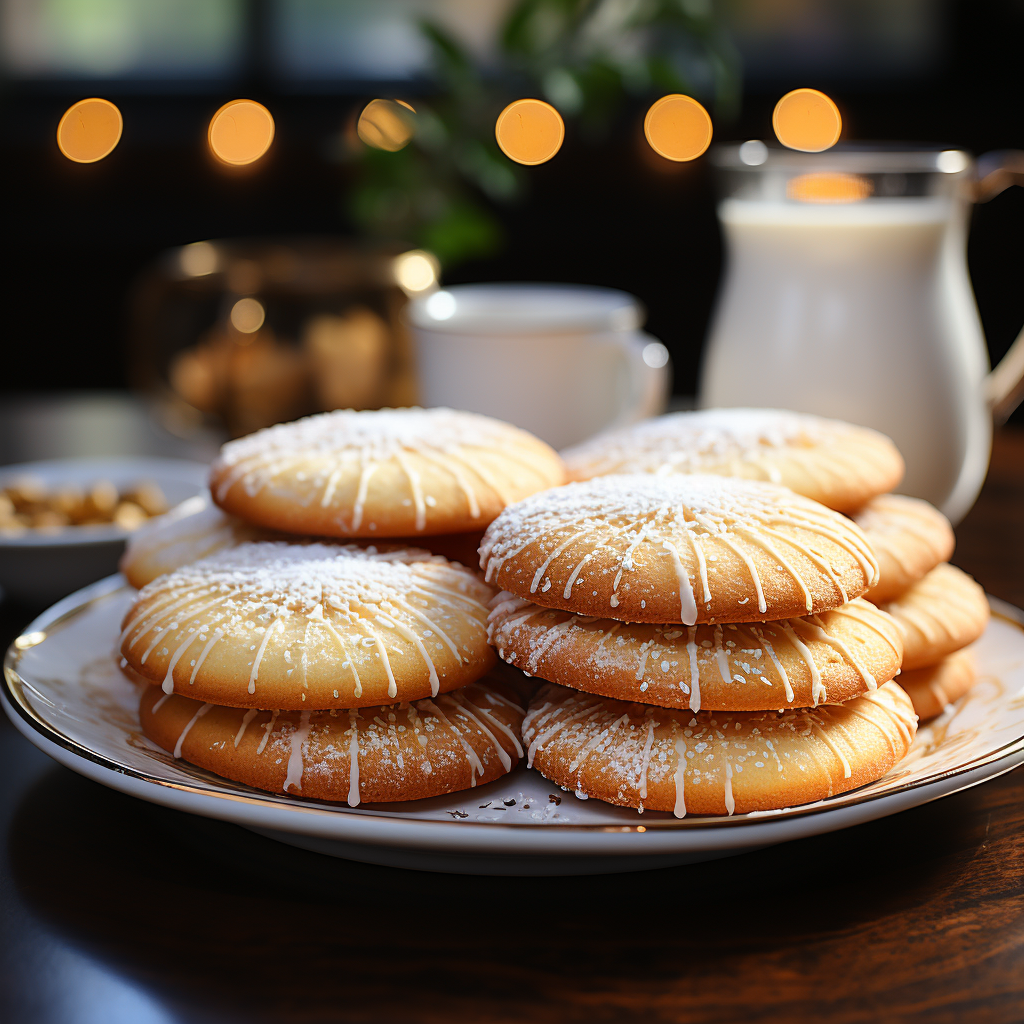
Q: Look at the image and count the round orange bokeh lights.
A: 6